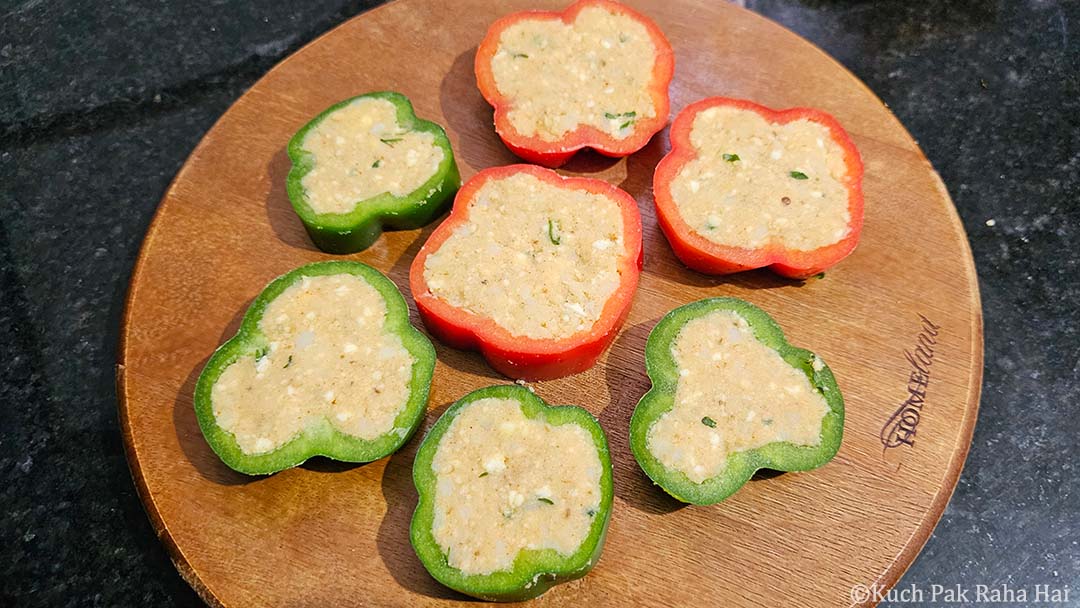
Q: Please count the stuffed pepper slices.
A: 7